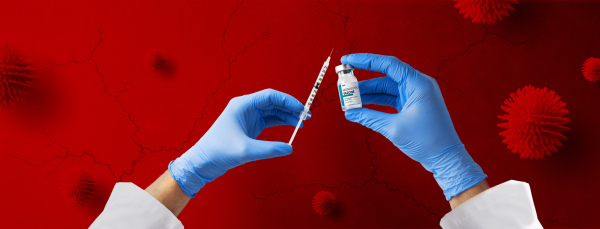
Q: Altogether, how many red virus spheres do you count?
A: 7